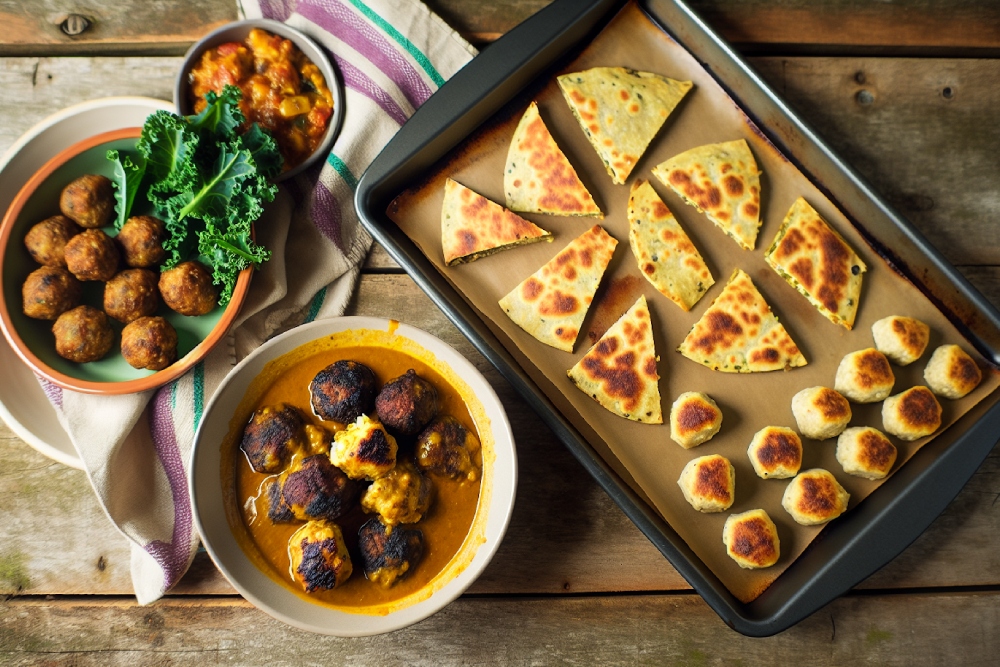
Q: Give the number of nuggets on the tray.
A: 11